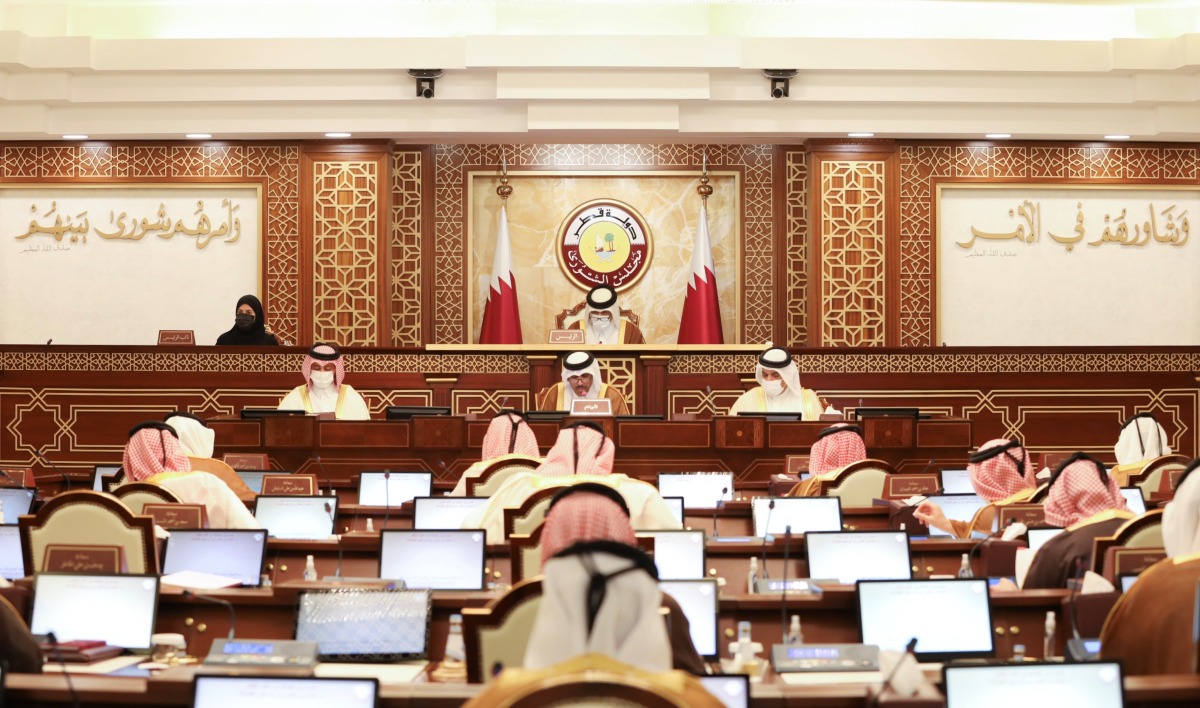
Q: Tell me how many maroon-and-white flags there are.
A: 2